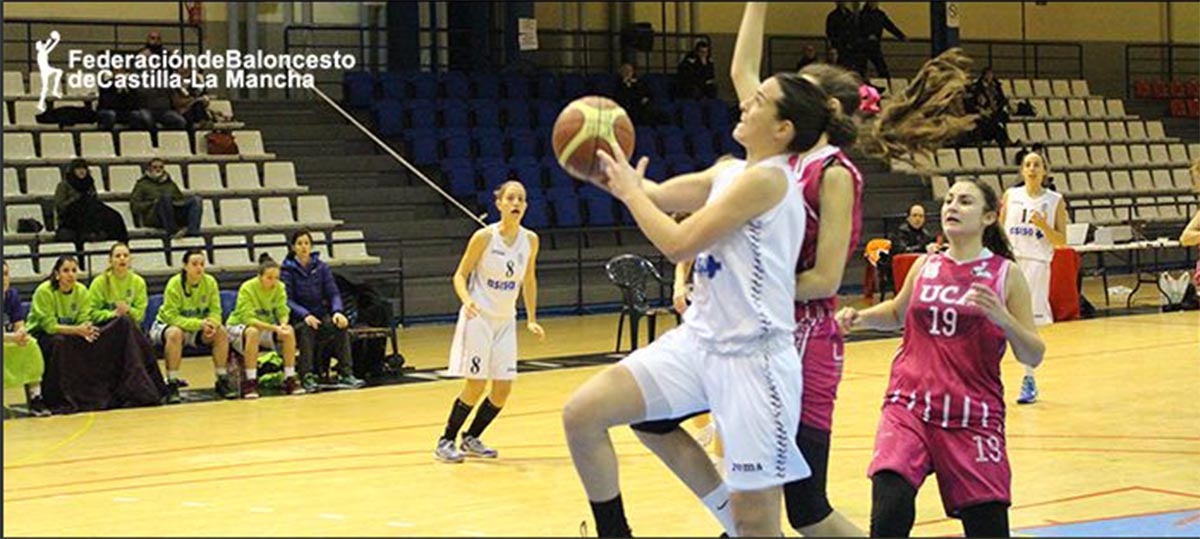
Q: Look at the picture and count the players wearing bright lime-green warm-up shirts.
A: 4